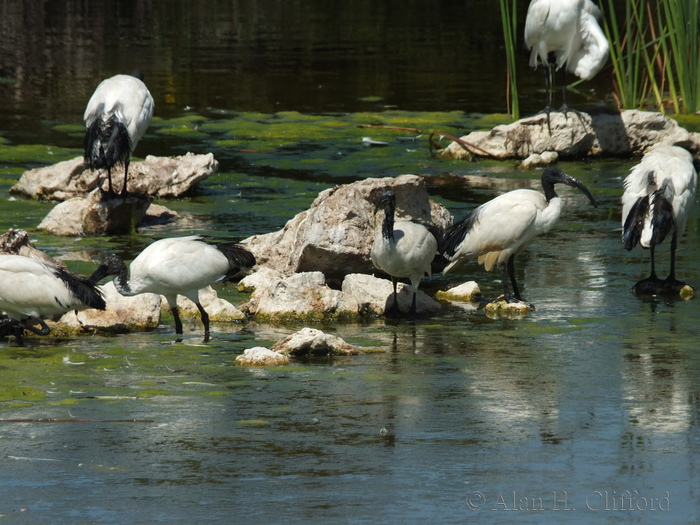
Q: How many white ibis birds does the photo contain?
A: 7